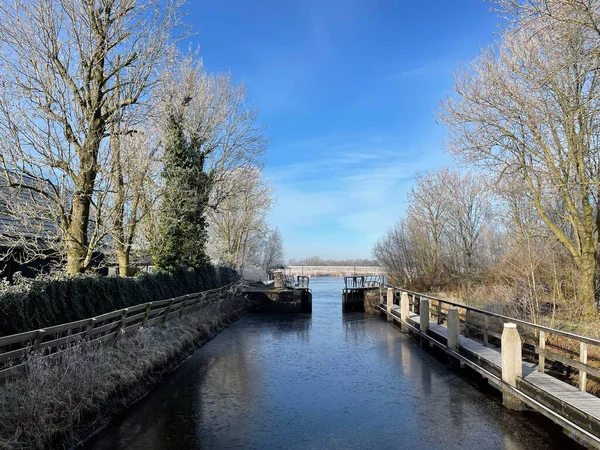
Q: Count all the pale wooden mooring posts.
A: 5